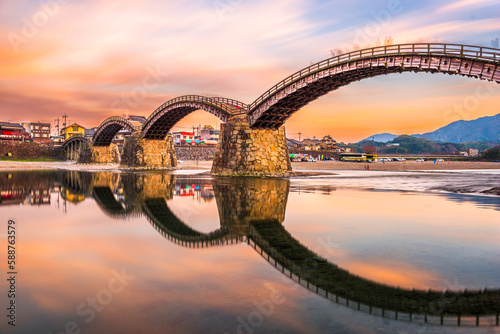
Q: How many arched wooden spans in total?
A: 4